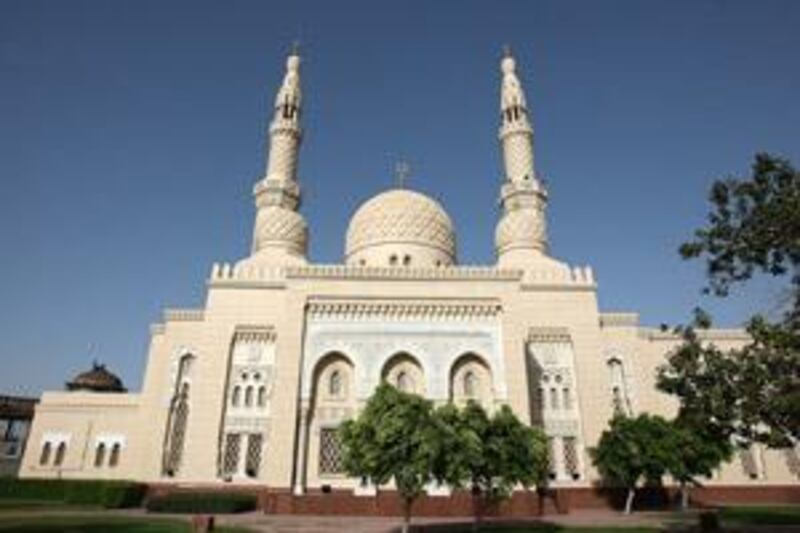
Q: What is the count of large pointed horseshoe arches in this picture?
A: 3